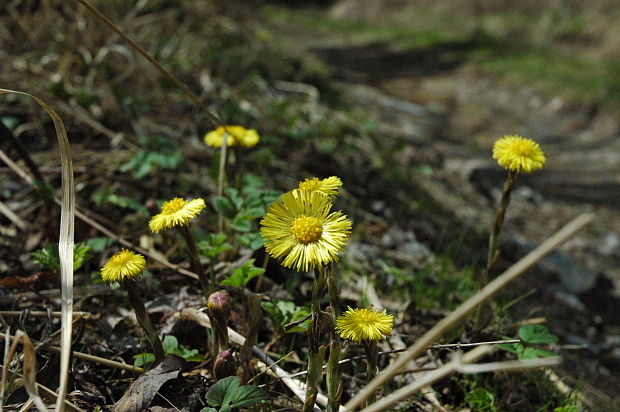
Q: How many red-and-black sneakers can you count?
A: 0